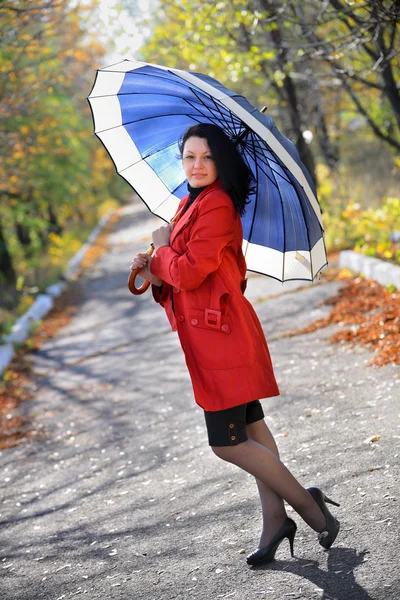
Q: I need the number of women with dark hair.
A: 1